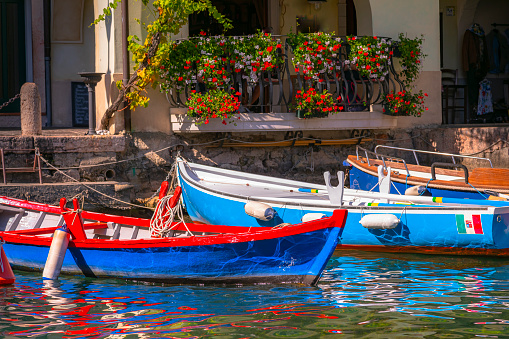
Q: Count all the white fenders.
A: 5